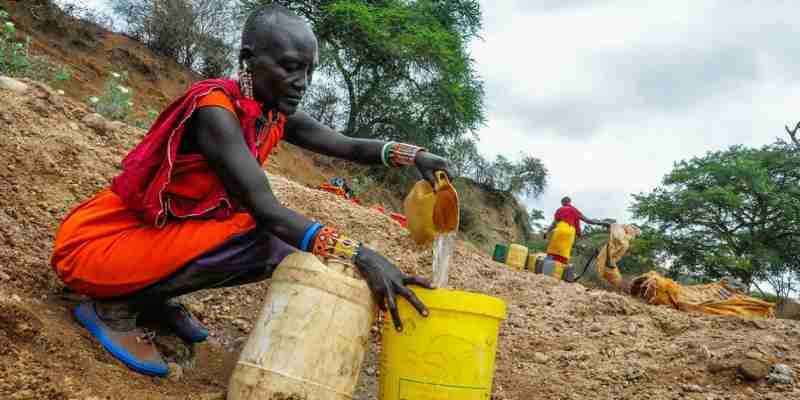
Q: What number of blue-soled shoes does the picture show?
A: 2